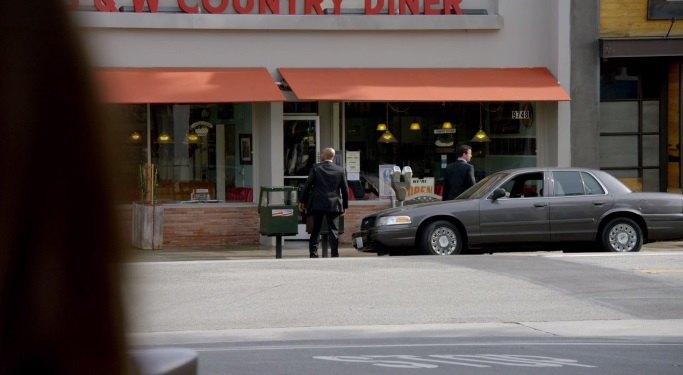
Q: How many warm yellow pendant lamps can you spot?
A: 8